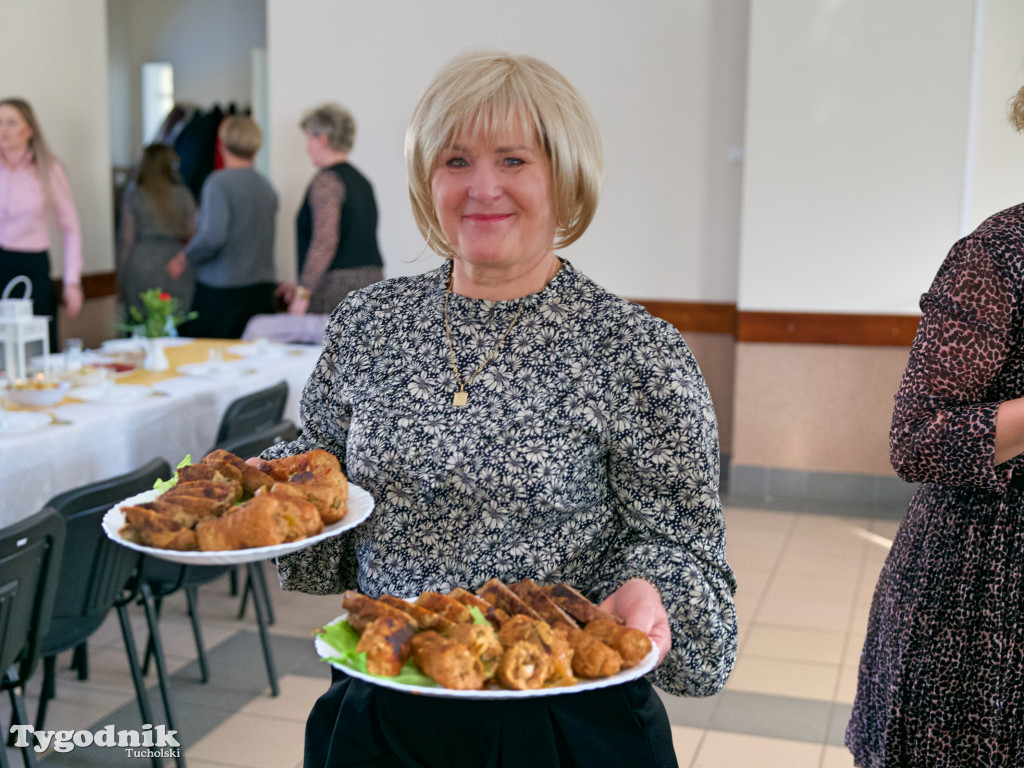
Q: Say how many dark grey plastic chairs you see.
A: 4